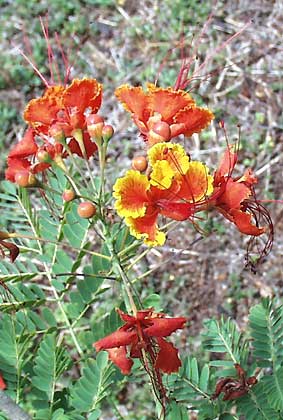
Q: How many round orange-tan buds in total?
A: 9